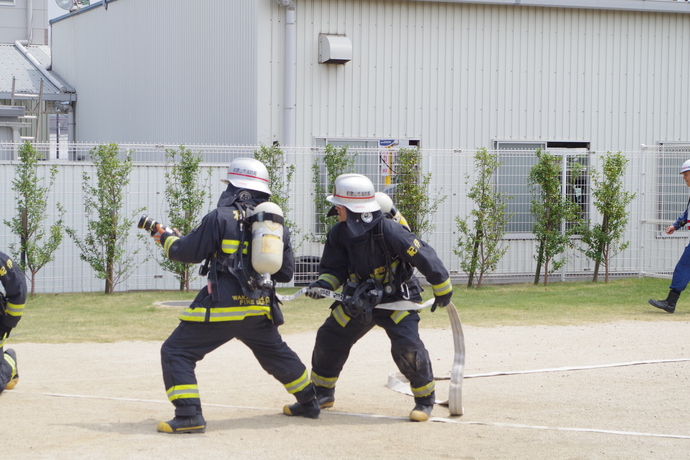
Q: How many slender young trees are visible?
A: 9